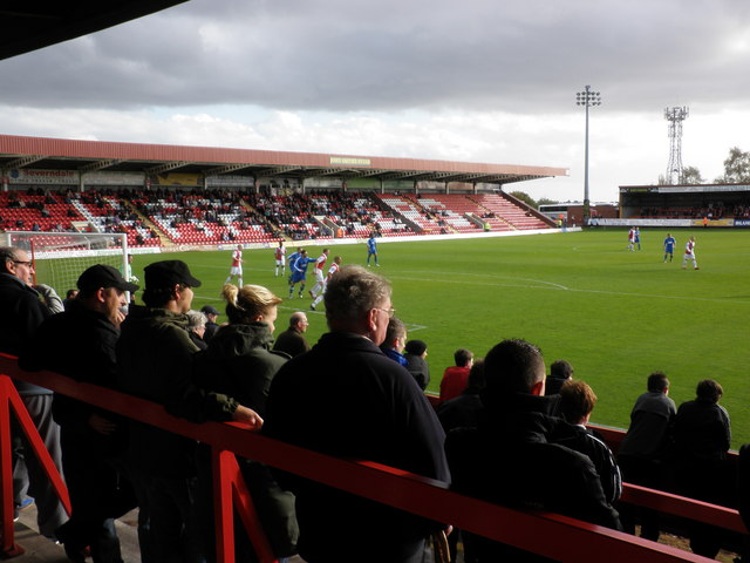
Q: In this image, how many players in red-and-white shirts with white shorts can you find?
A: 6